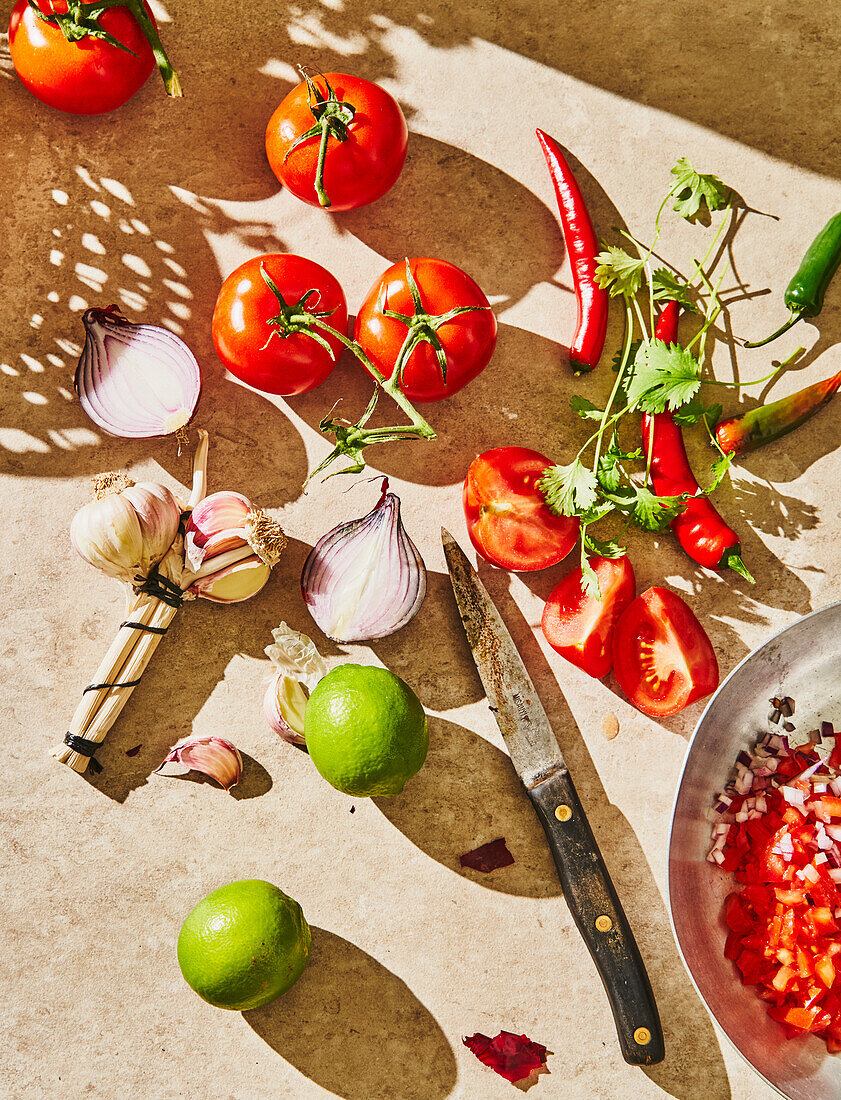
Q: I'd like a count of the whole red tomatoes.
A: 4